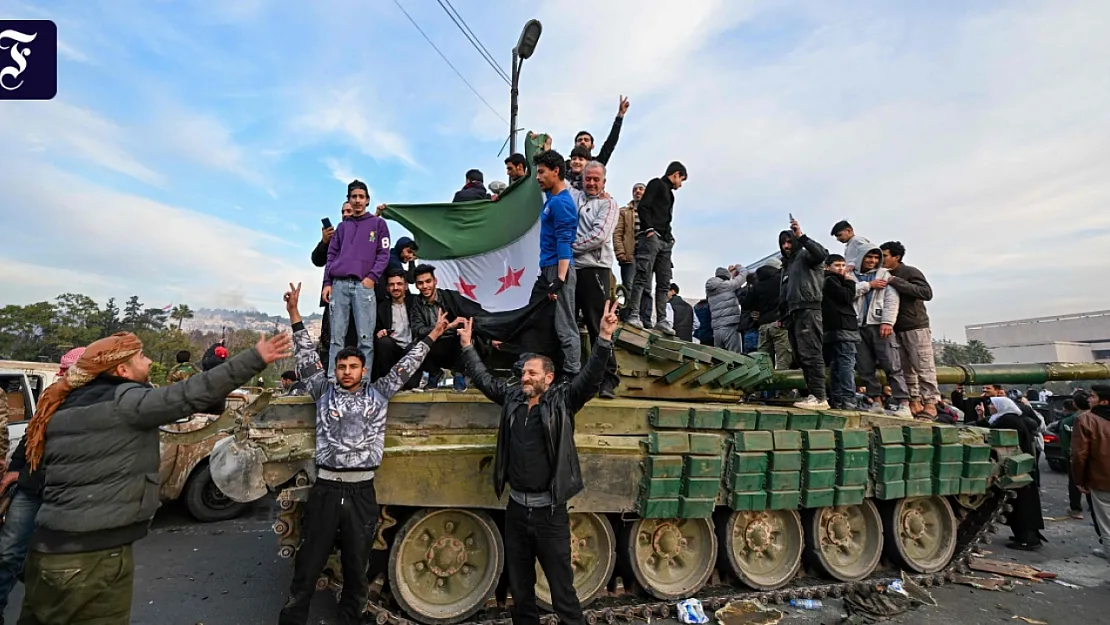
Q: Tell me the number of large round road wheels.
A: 6